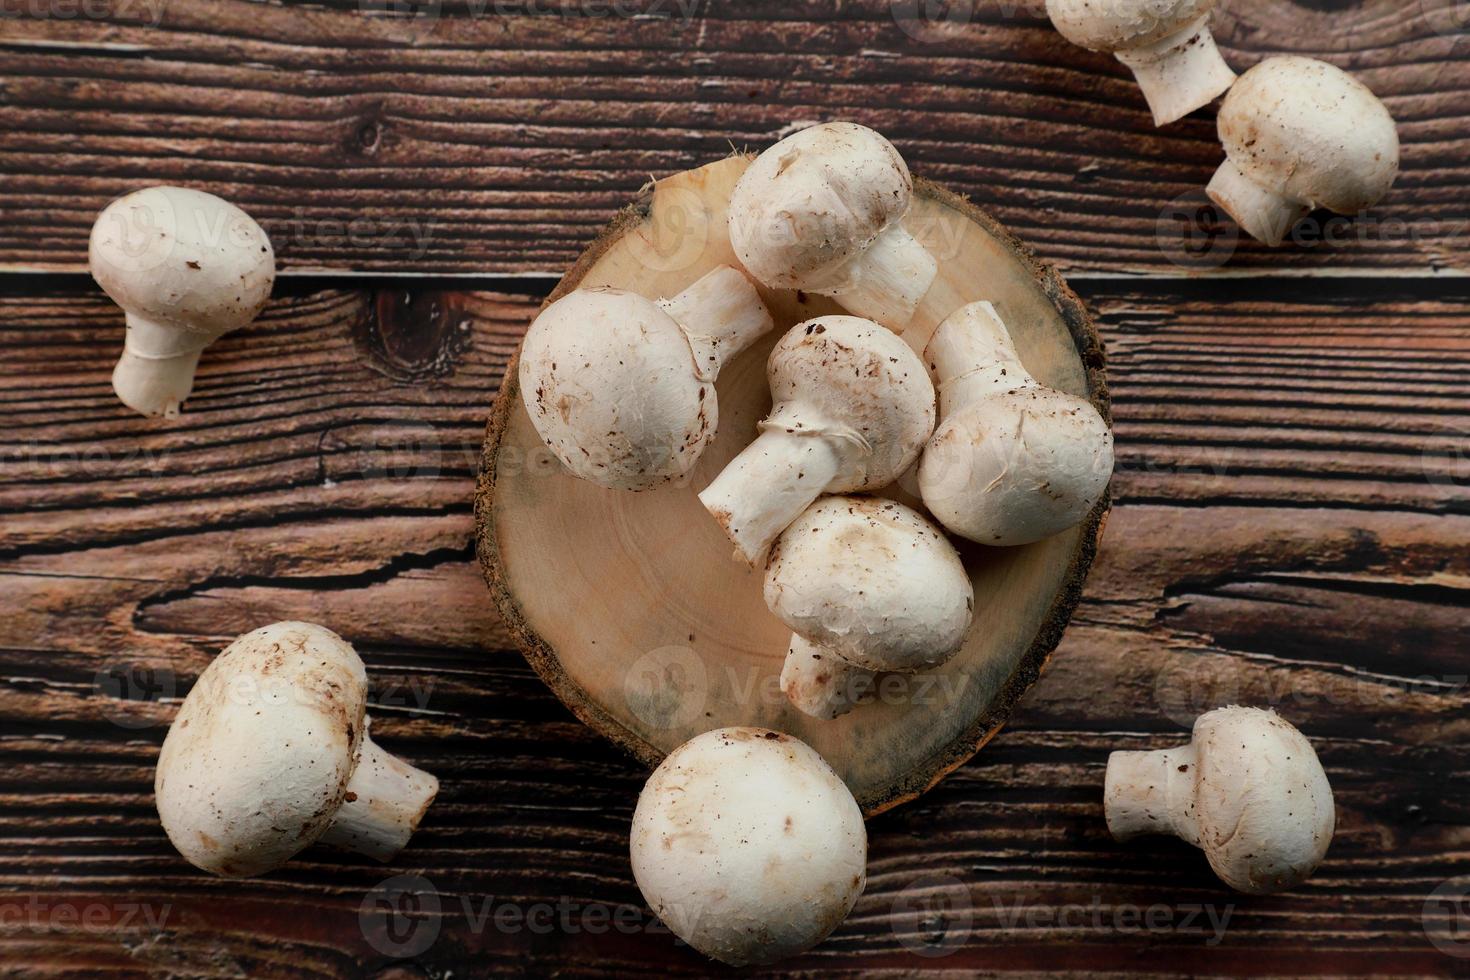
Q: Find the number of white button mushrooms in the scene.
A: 11